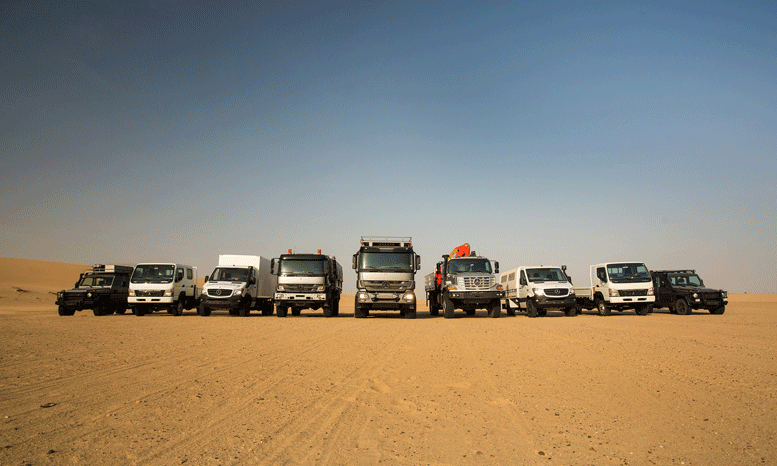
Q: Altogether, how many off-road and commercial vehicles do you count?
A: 9